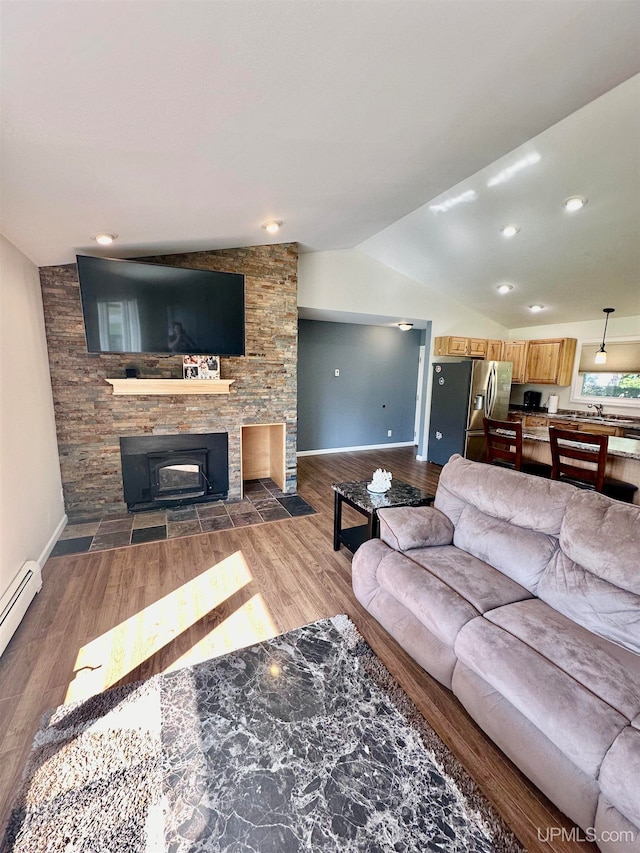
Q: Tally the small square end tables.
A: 1